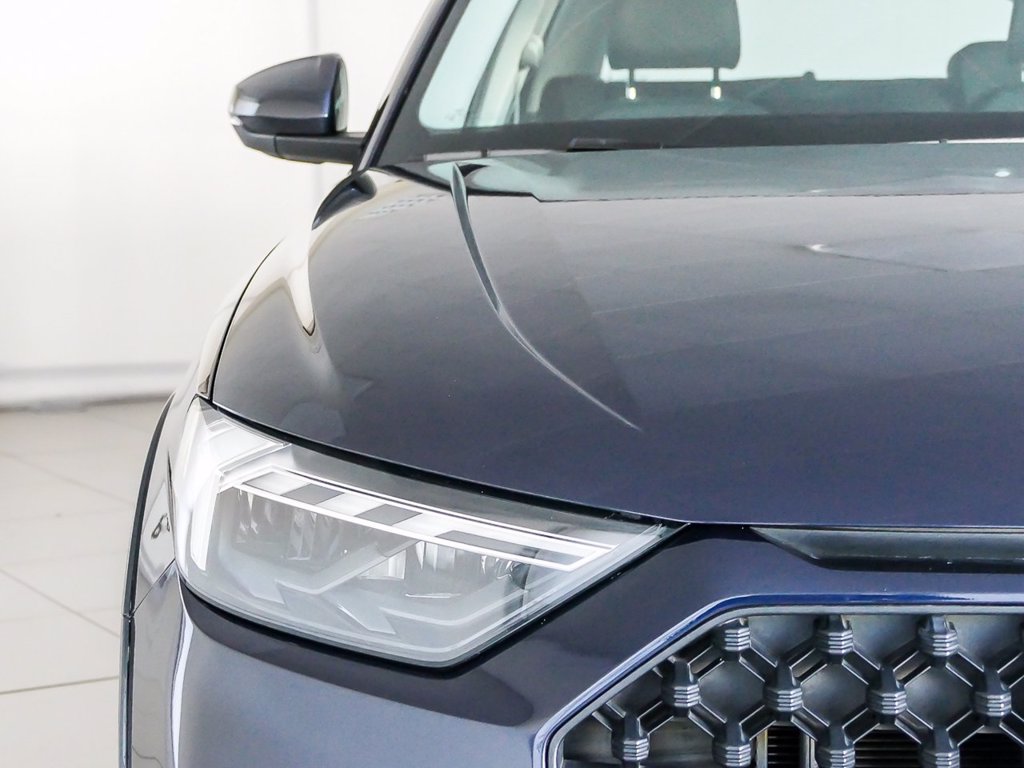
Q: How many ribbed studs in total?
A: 11